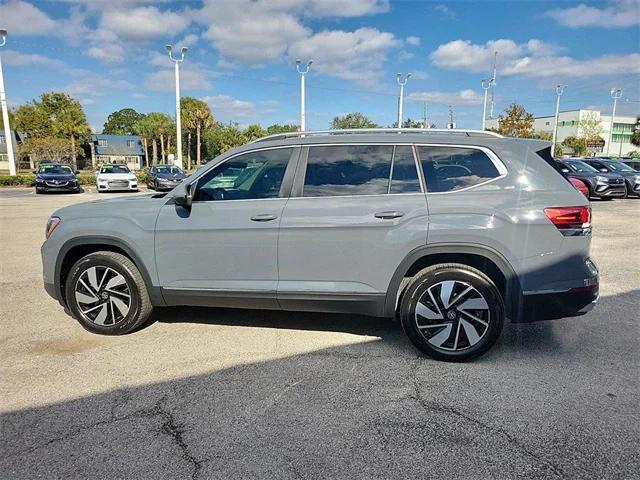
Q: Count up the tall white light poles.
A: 7